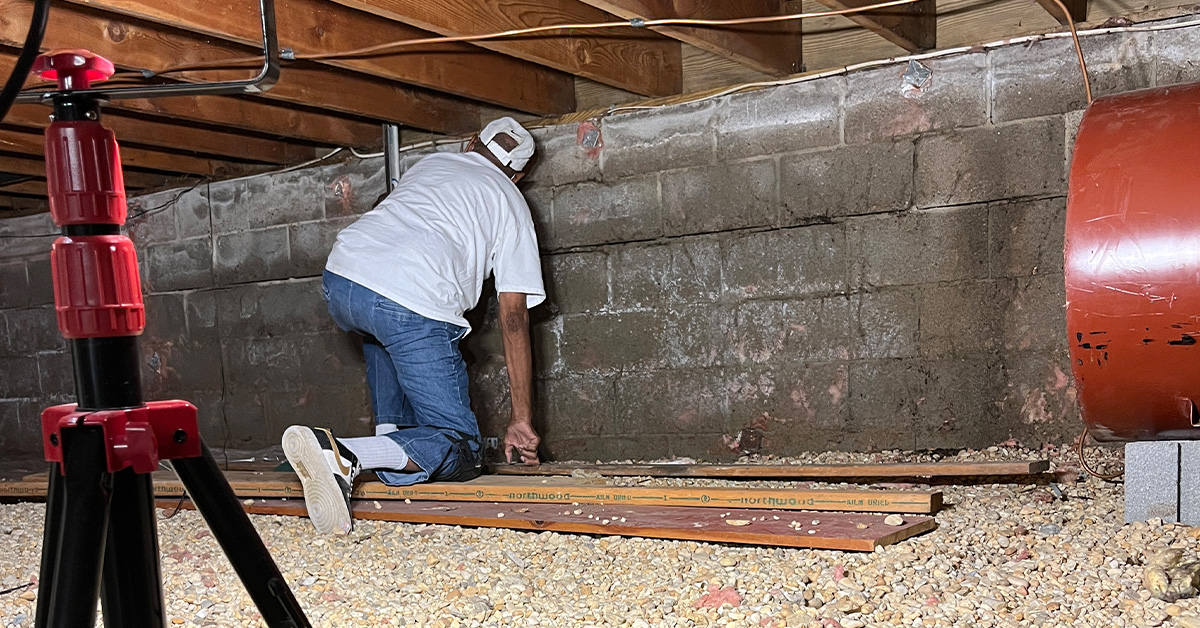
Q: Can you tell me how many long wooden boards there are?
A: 3